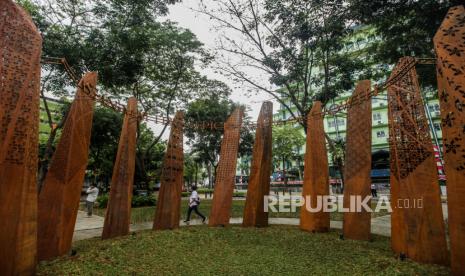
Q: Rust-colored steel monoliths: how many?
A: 10